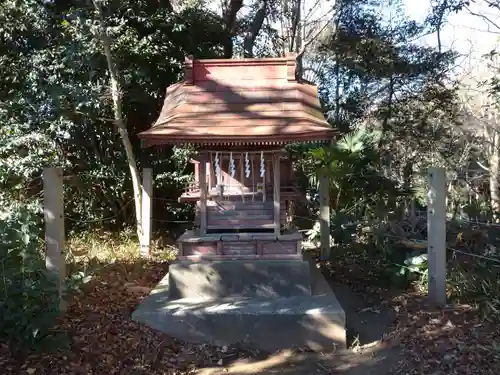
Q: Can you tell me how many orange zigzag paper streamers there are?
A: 0